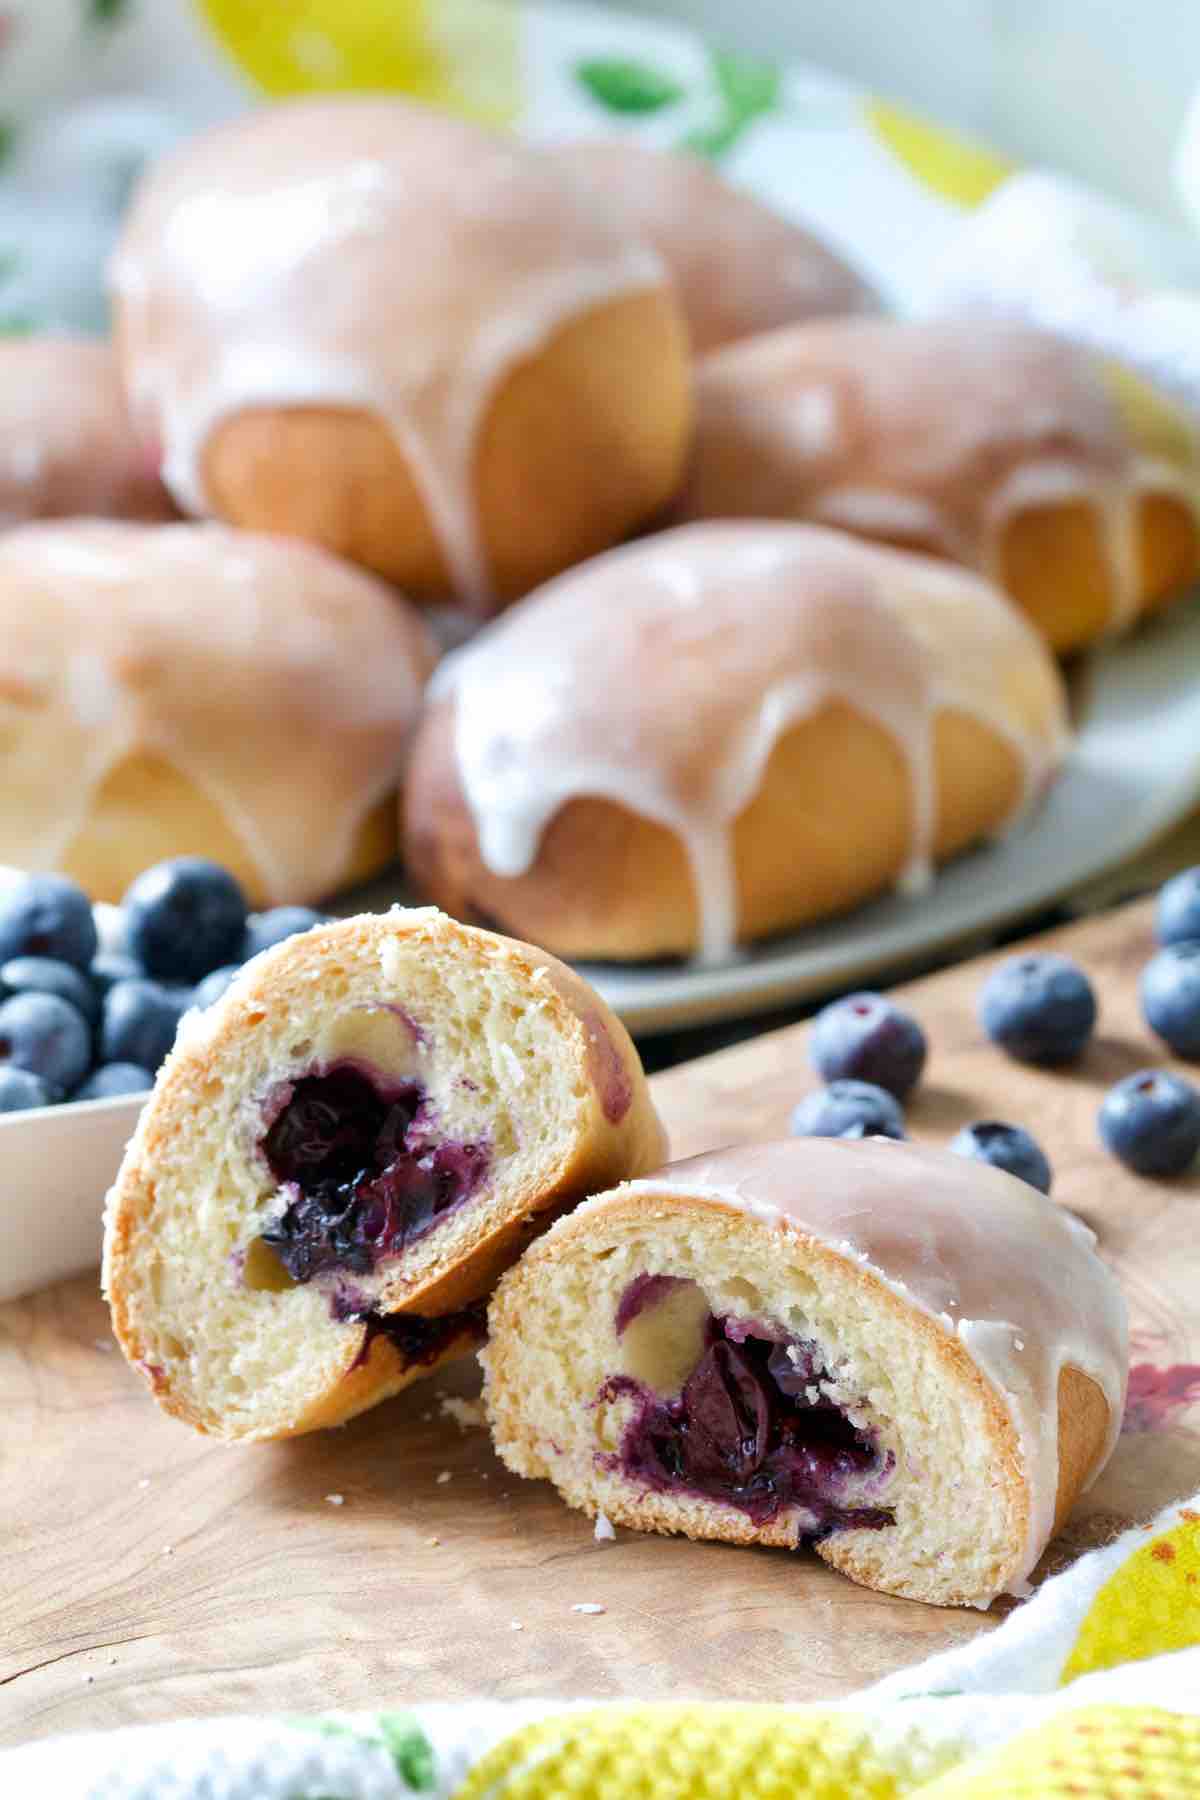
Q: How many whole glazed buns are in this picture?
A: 6